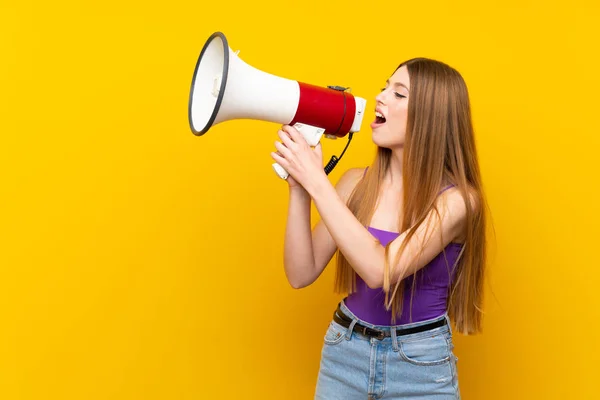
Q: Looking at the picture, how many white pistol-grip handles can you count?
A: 1